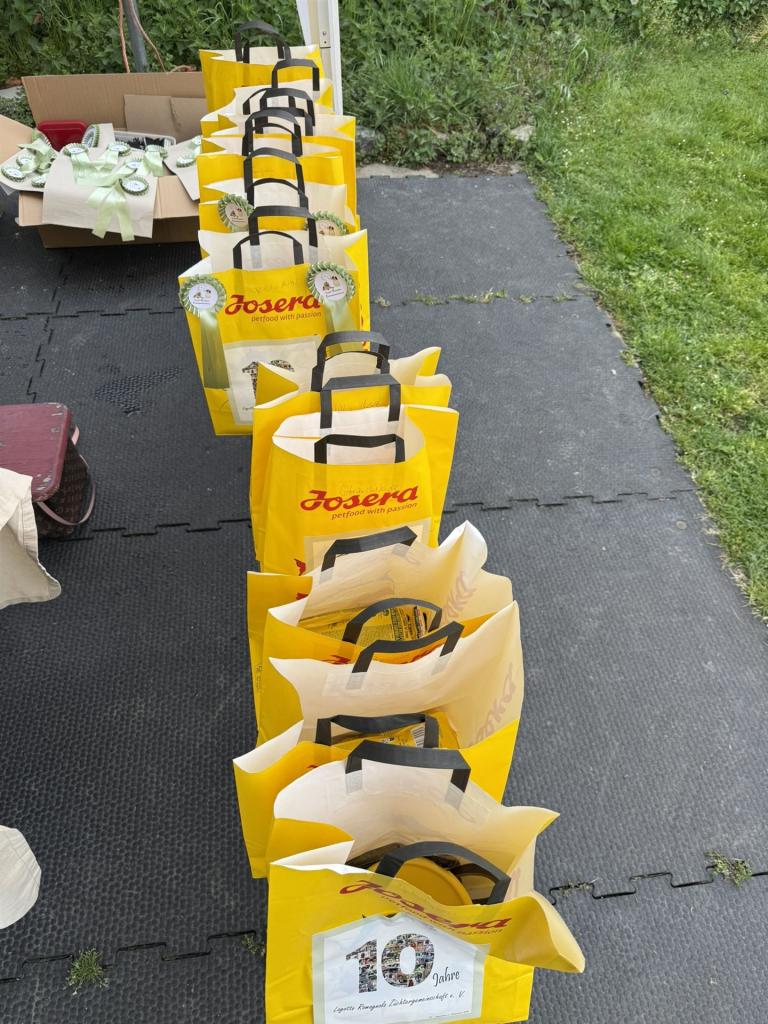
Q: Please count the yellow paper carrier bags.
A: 11